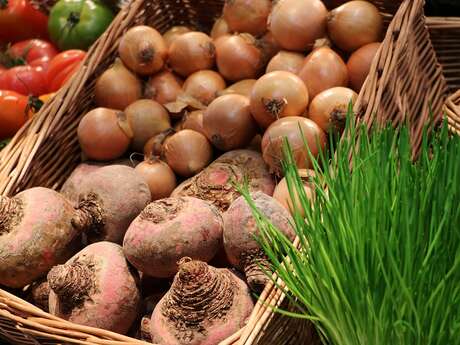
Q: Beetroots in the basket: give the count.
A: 7